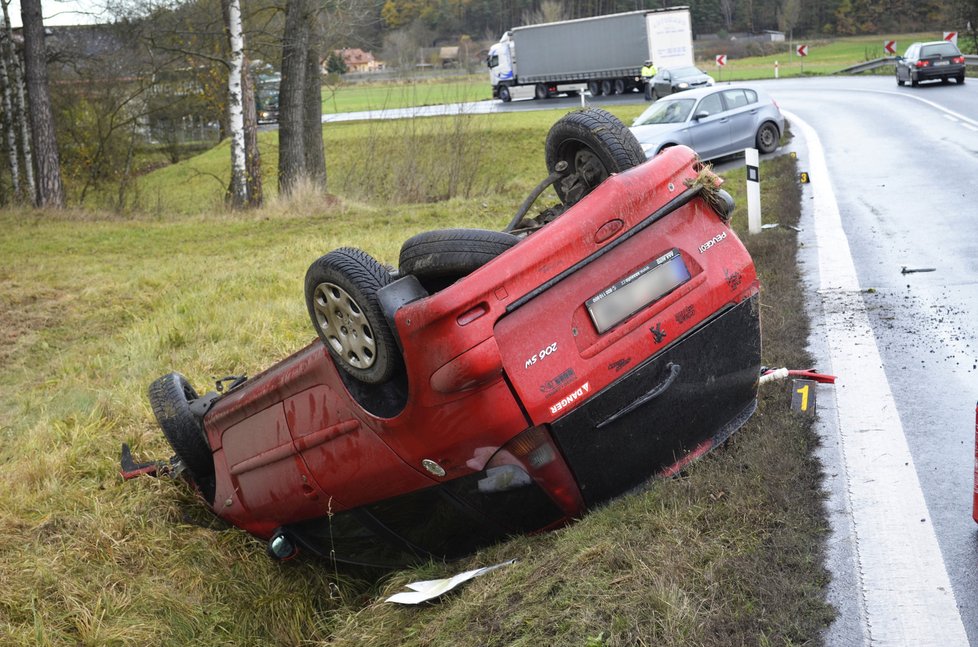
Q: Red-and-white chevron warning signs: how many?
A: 4